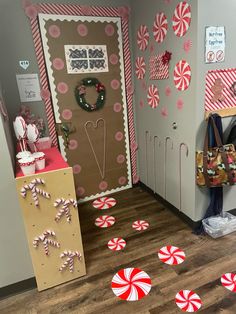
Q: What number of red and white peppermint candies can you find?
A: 14